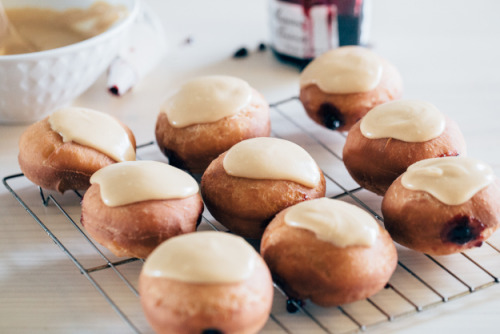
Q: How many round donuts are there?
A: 9